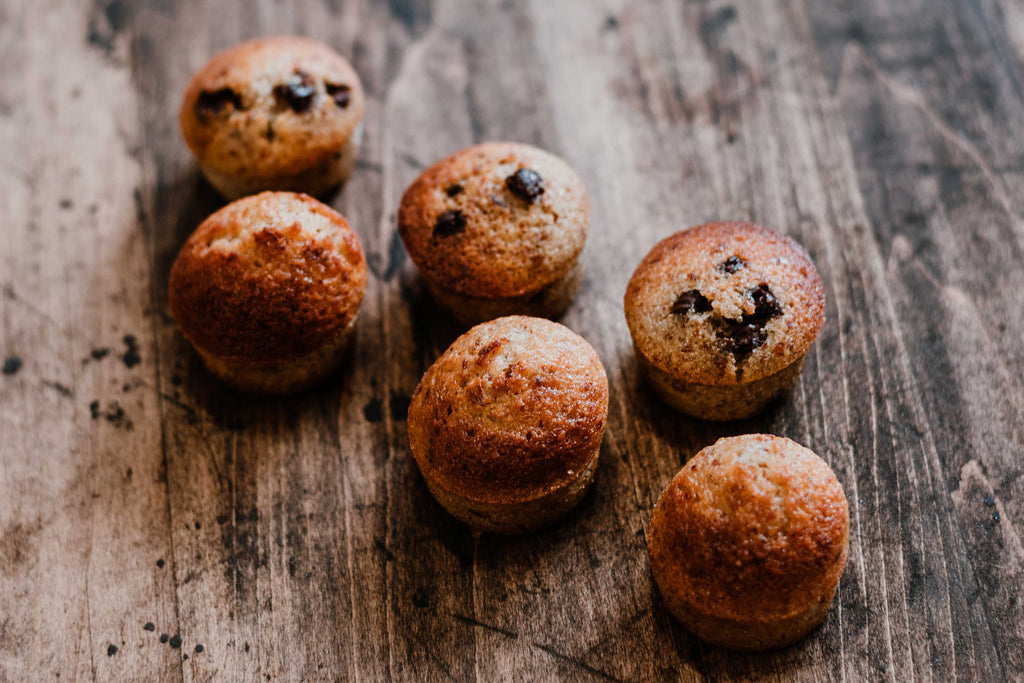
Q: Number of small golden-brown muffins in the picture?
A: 6